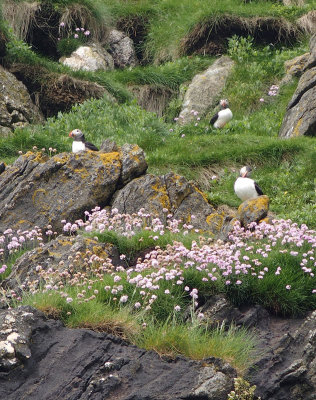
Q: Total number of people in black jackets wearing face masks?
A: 0